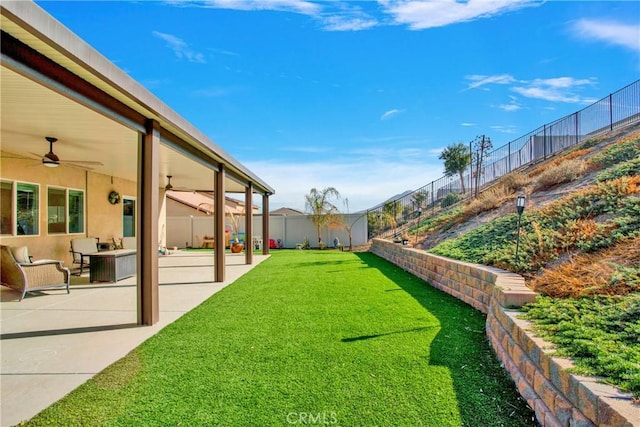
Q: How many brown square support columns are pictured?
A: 4